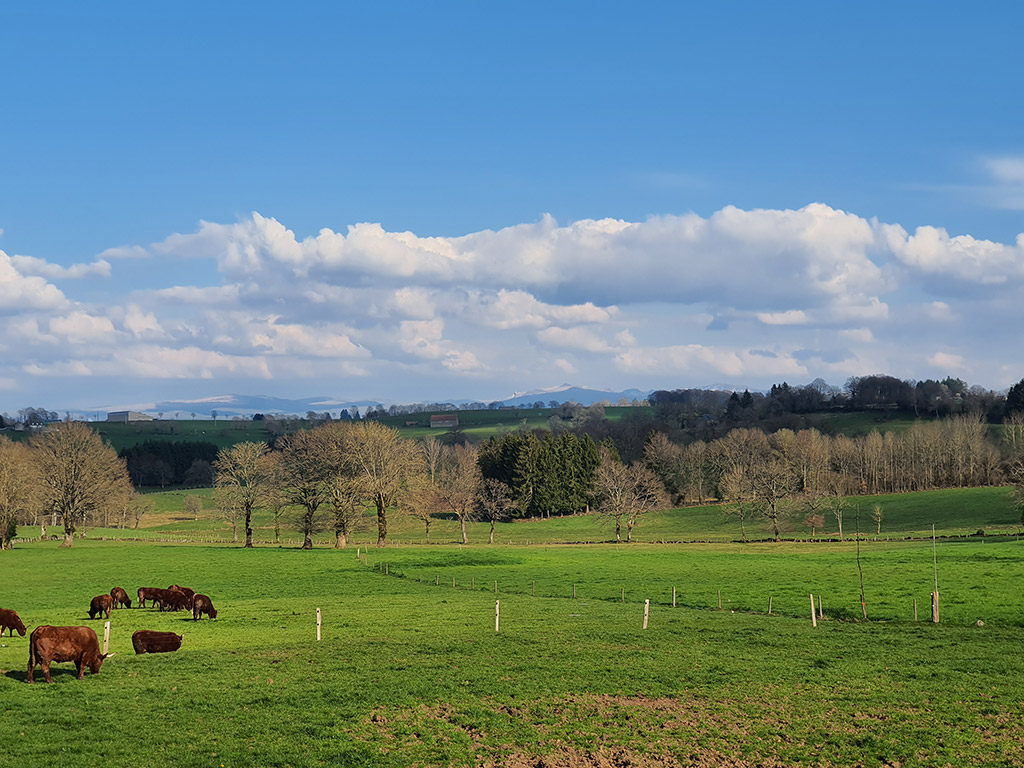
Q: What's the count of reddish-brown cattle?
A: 9